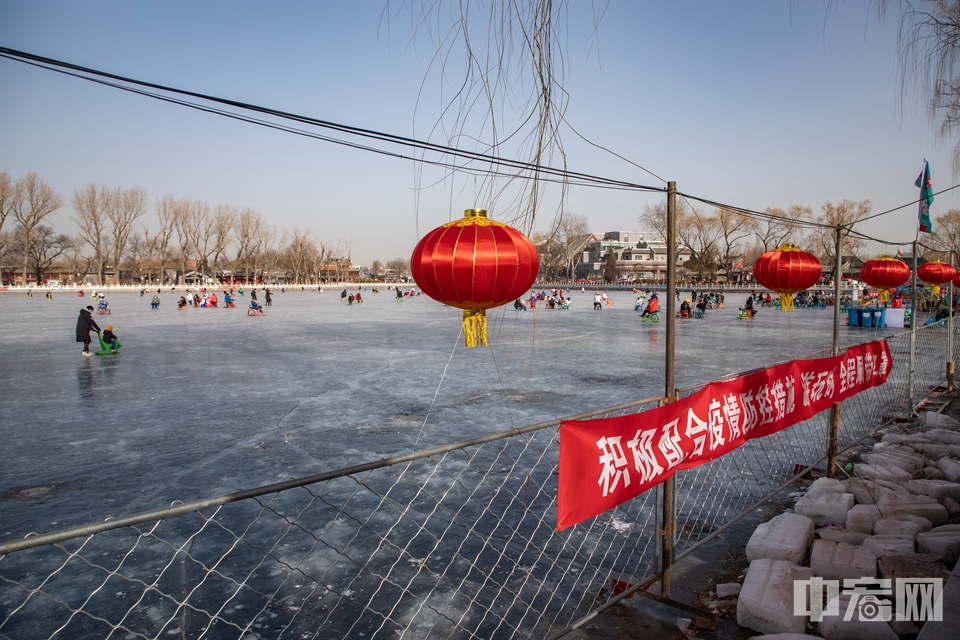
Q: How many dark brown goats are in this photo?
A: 0